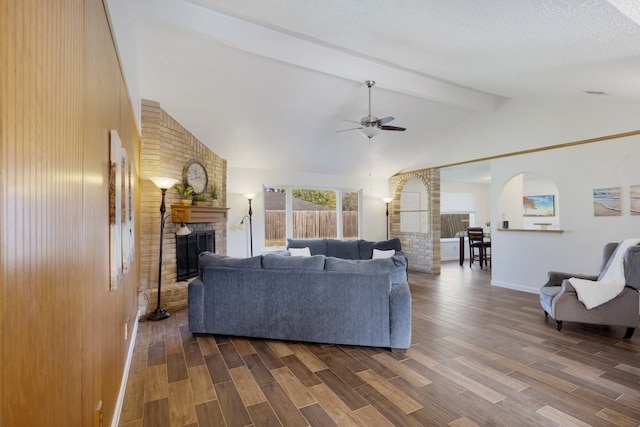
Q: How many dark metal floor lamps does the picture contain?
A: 3